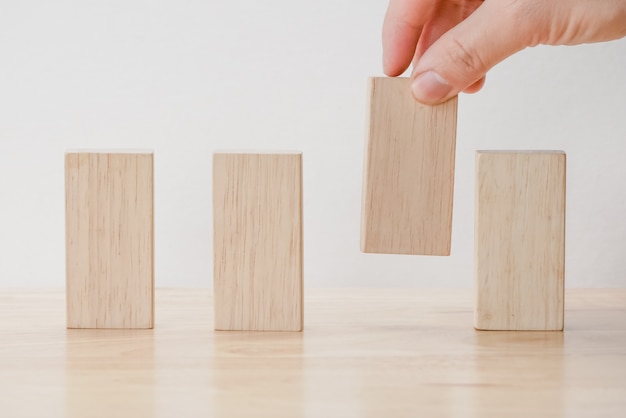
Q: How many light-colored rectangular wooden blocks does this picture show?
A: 4